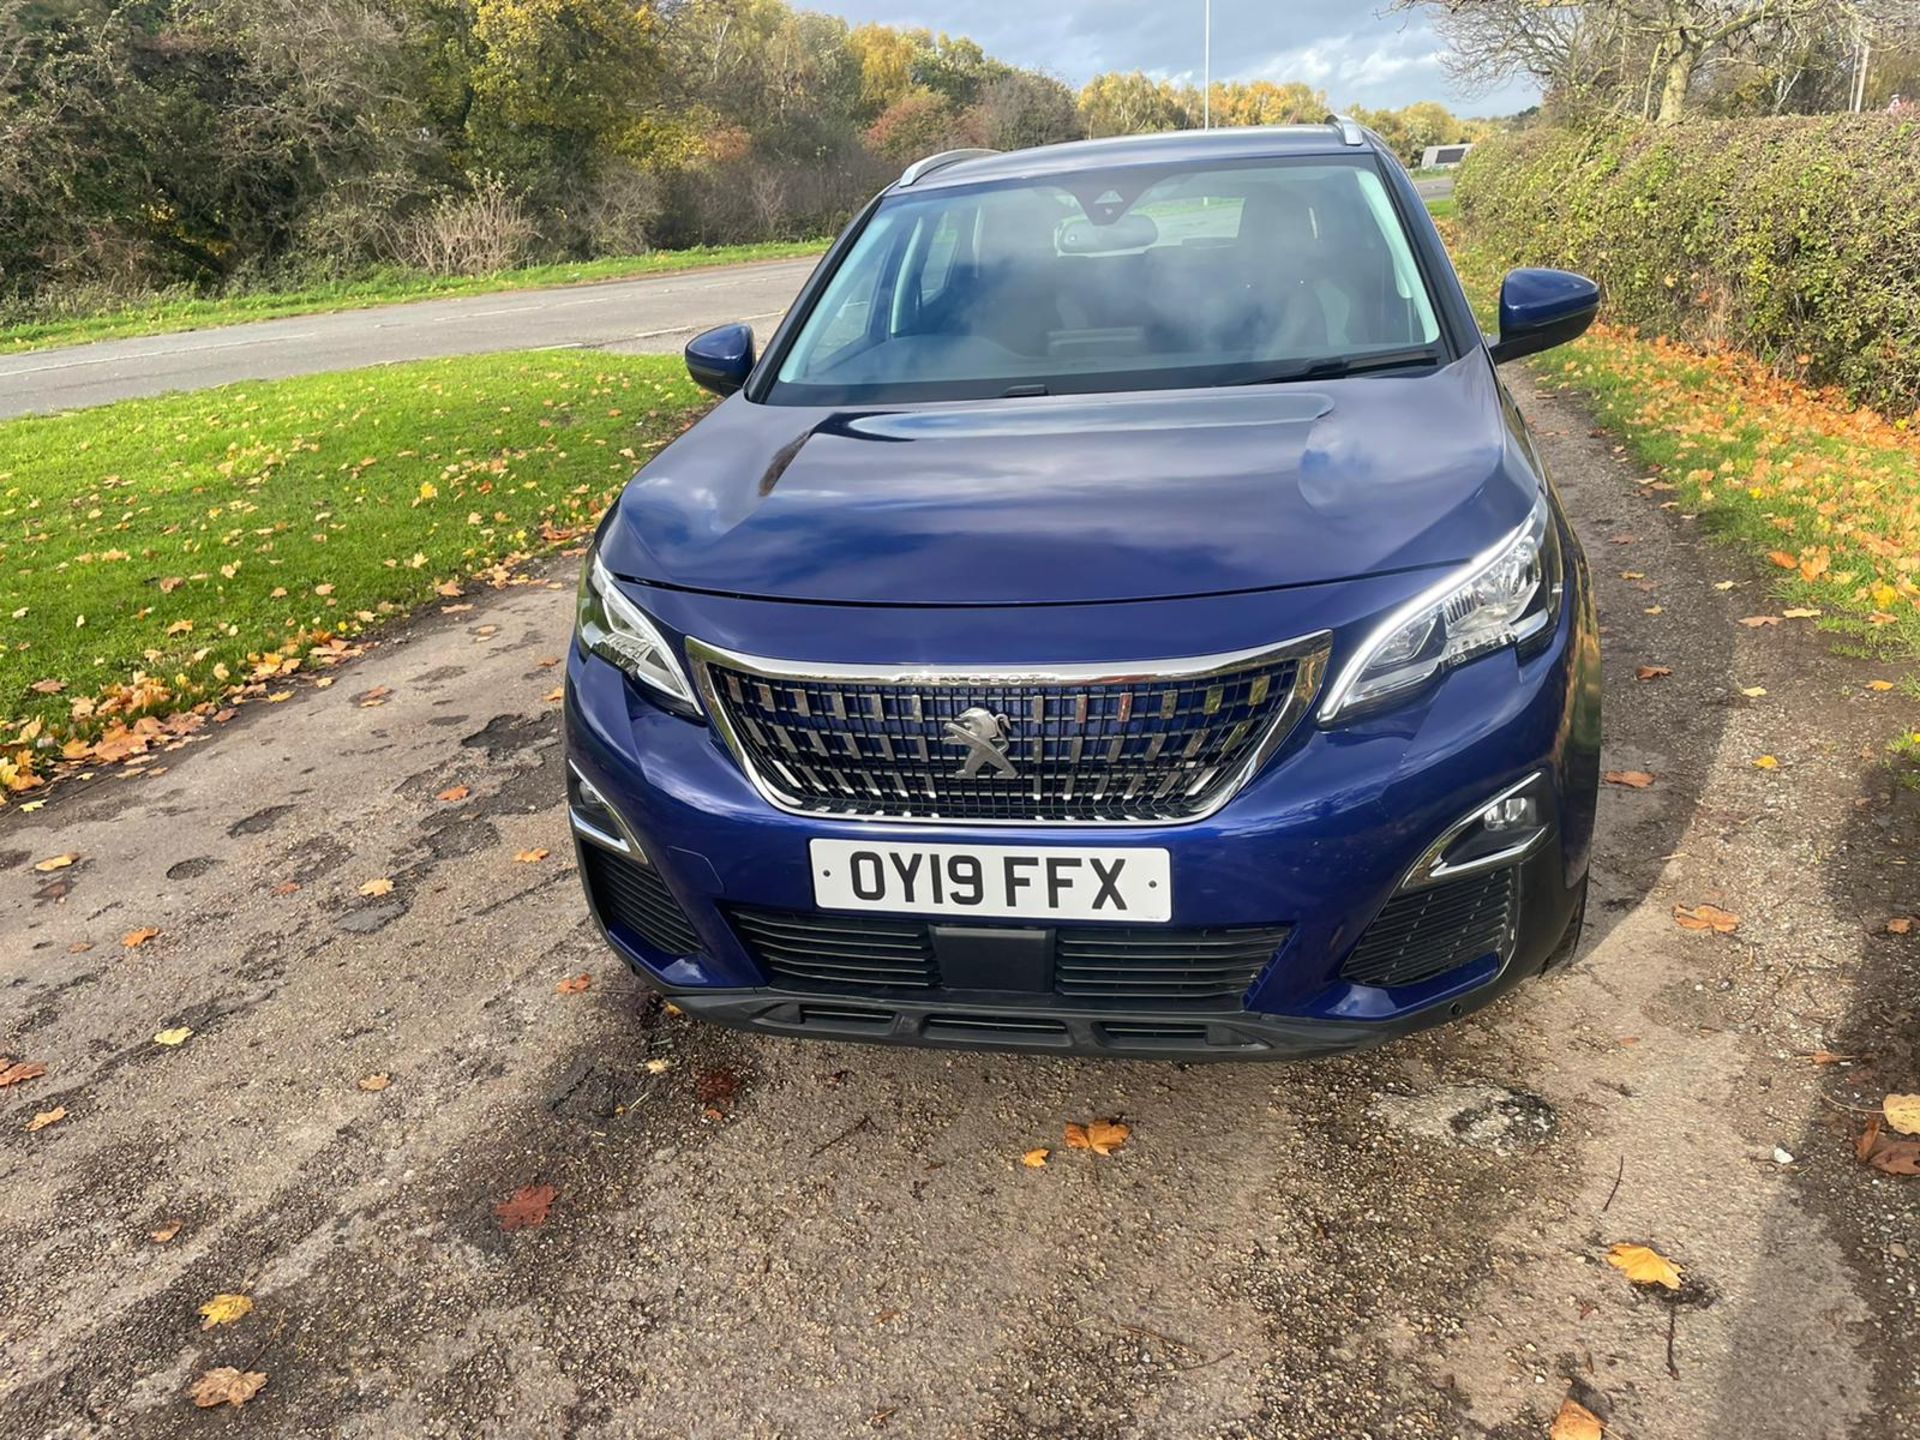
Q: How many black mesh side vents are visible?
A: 2